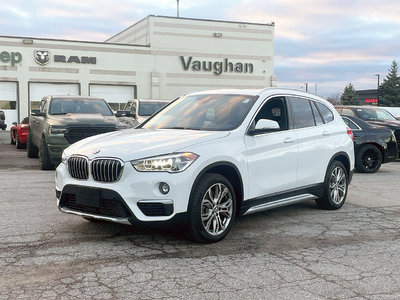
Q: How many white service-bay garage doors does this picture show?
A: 3